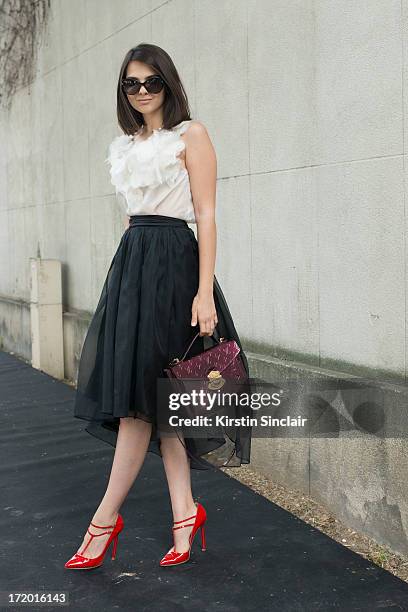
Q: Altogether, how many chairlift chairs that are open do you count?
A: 0